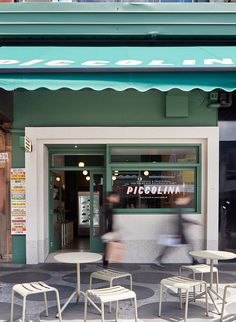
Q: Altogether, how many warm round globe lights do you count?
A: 7